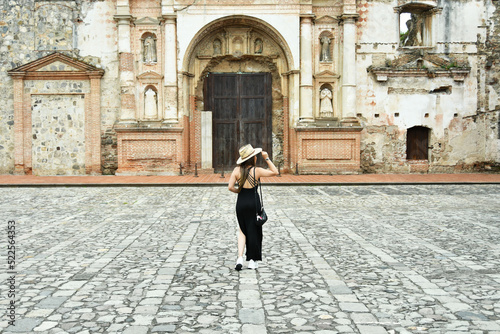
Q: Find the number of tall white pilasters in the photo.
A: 4